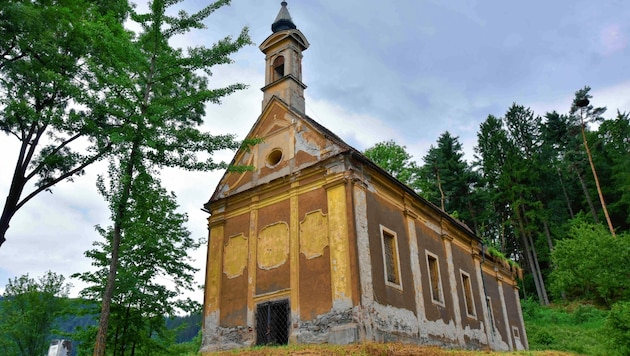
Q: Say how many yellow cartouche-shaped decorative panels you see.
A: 3